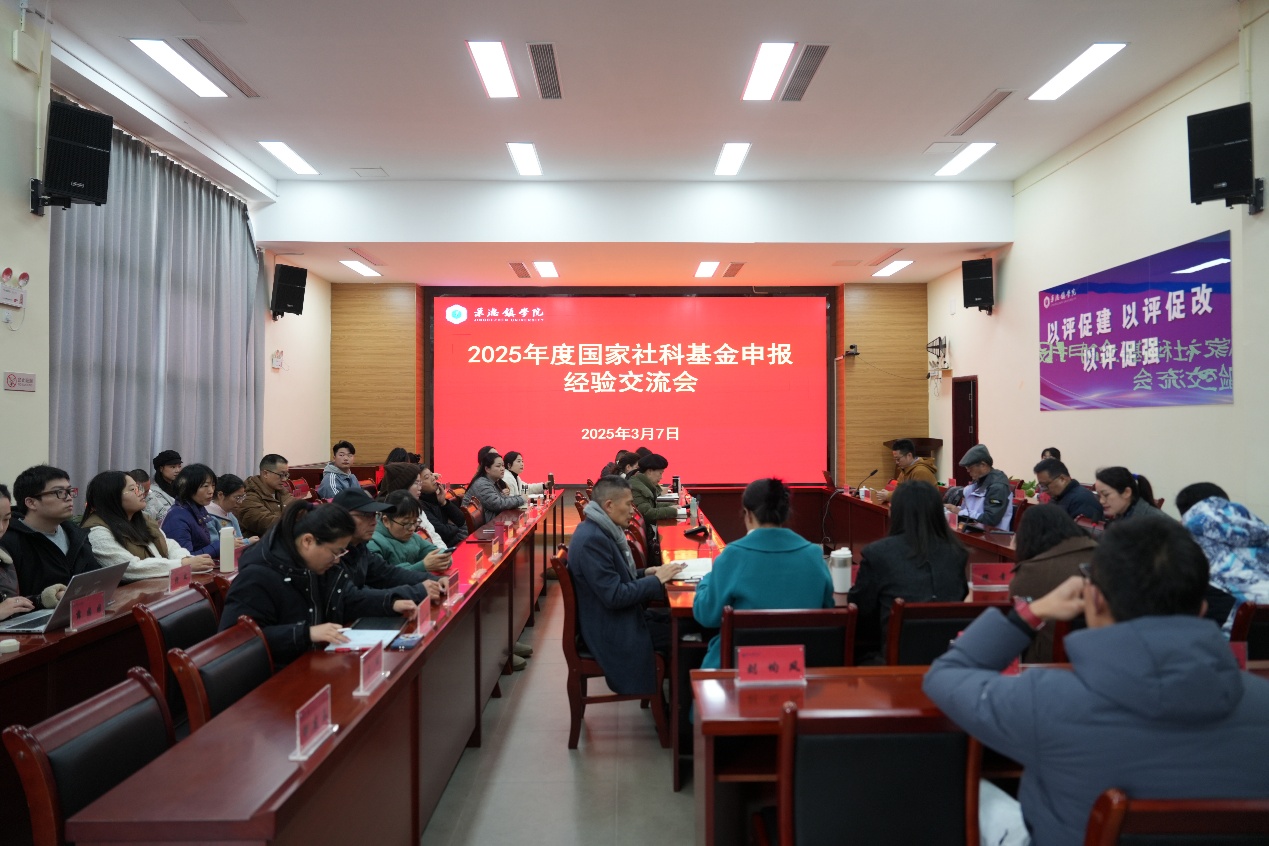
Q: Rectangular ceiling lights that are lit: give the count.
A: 12